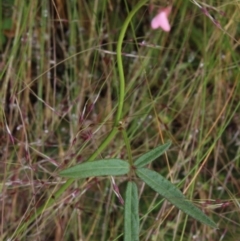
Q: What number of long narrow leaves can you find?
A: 4